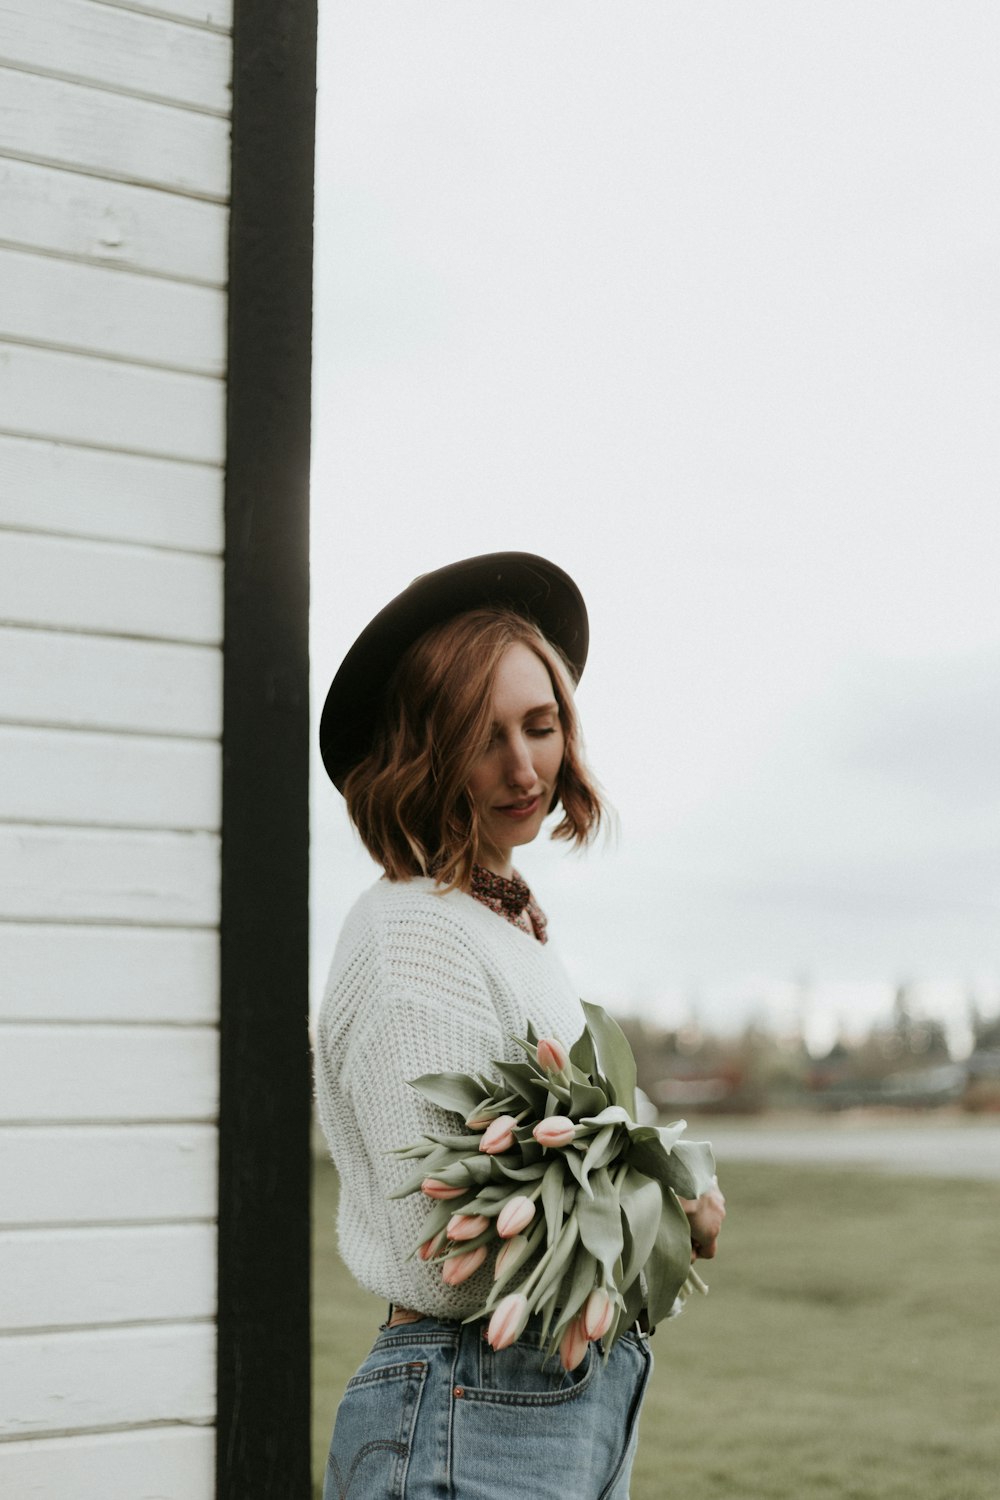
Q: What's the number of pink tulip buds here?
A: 13